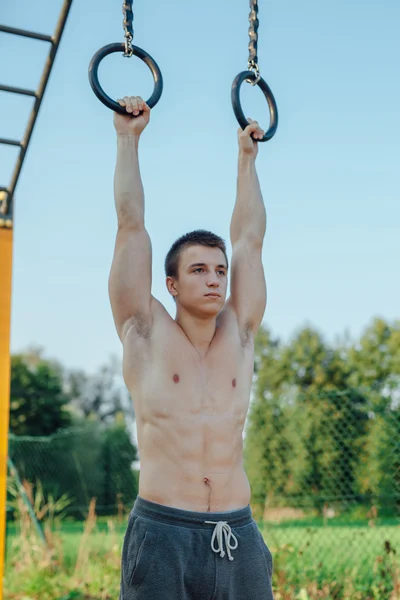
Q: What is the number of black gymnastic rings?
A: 2